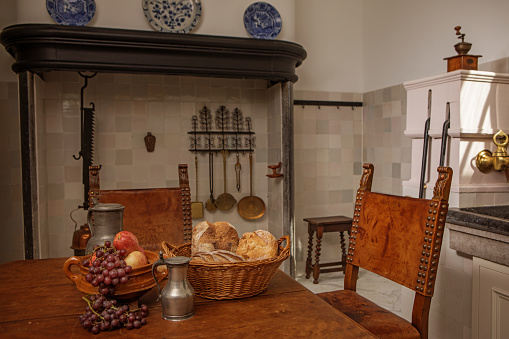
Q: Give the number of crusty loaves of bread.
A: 3